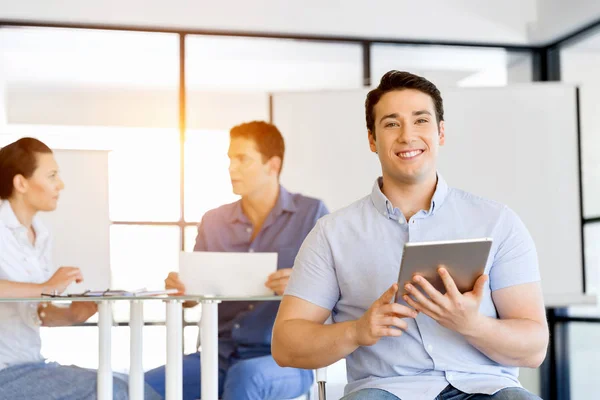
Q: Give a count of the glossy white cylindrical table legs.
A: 4